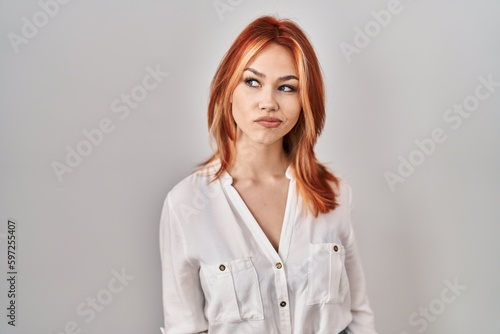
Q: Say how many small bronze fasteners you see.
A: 4